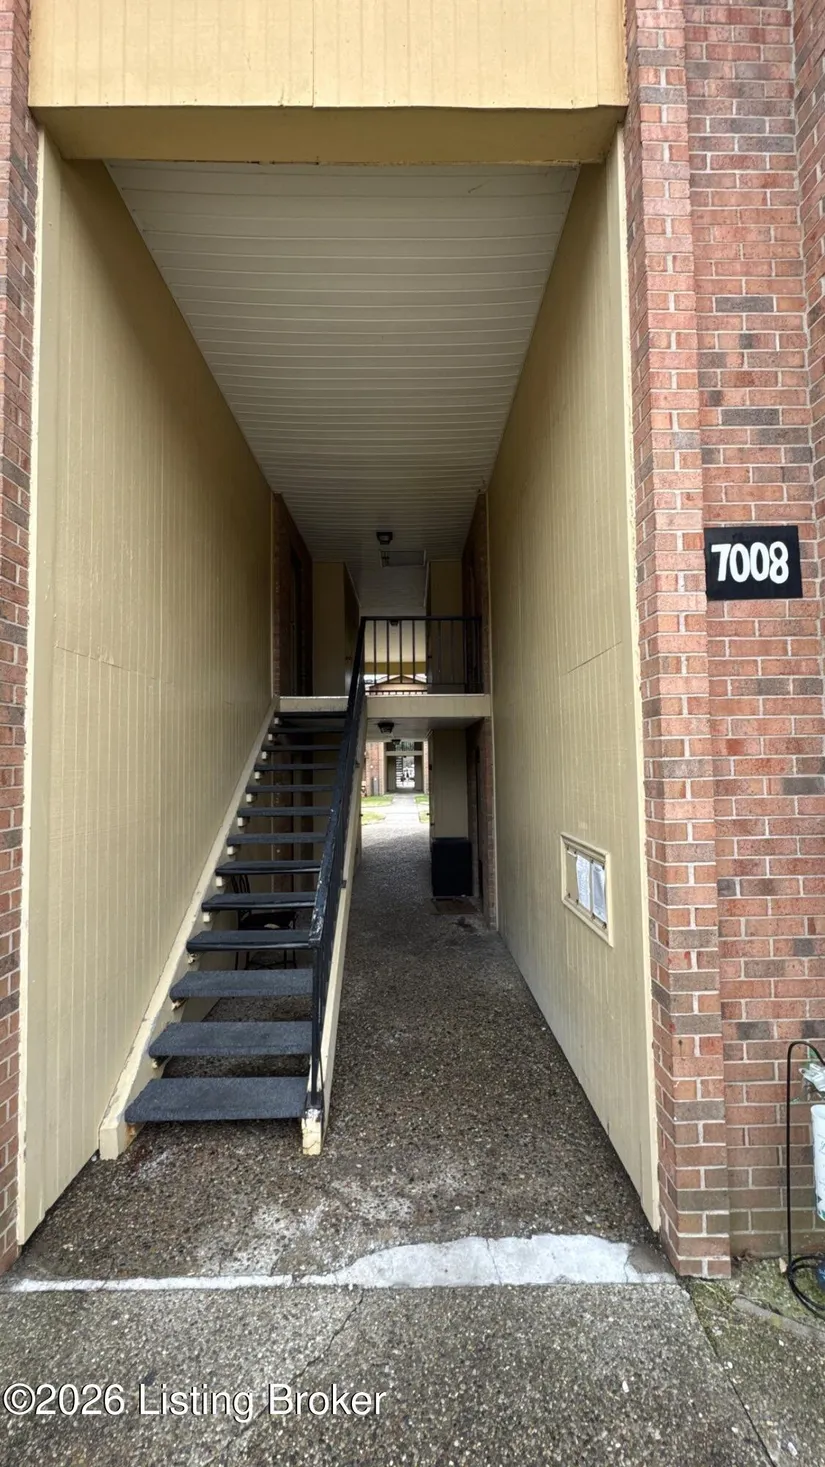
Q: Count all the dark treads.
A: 13